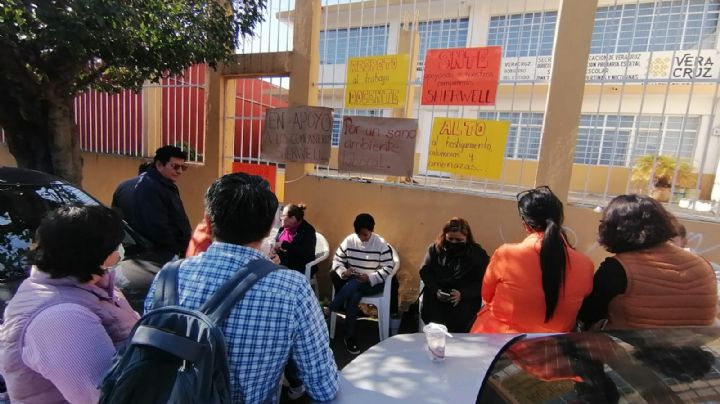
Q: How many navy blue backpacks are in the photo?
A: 1